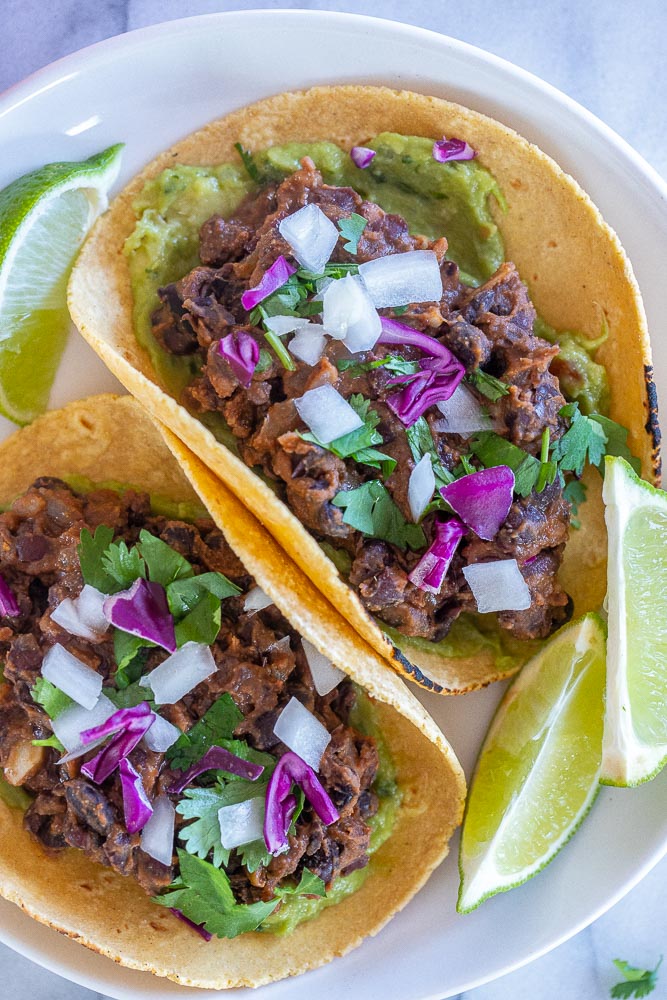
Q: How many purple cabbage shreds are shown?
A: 14